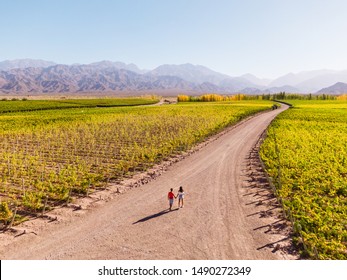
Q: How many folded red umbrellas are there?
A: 0